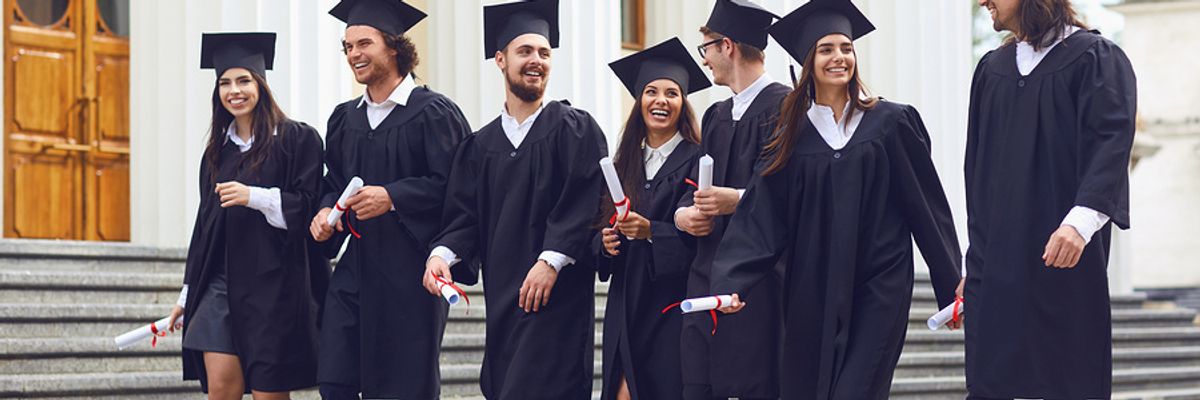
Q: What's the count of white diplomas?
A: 7